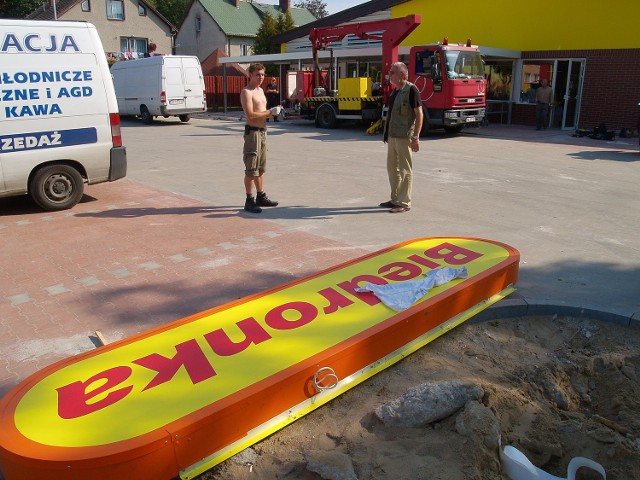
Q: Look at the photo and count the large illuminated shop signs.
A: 1